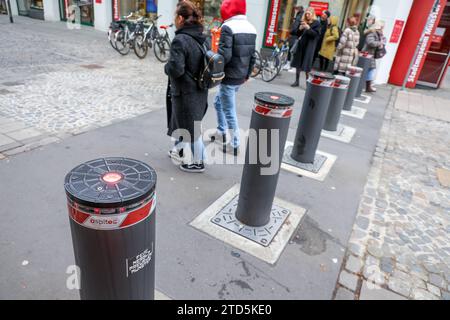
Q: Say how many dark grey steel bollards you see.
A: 6